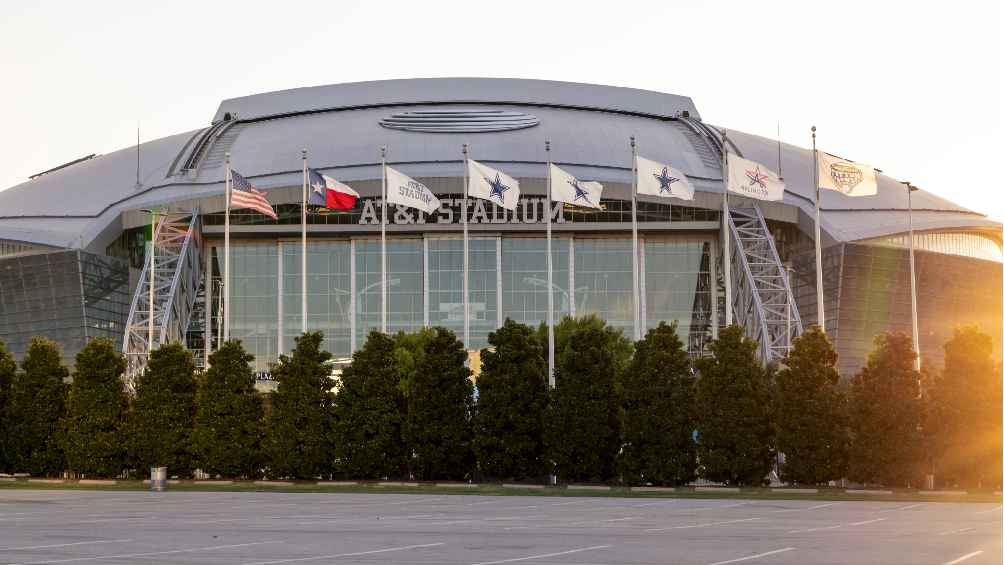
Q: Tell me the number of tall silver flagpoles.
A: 8